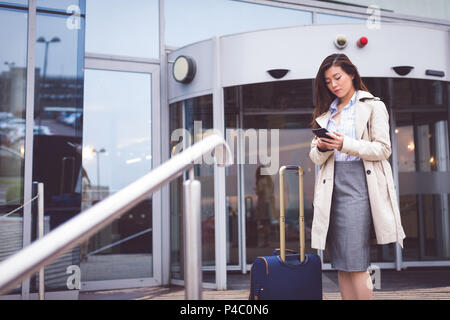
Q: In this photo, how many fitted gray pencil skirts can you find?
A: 1